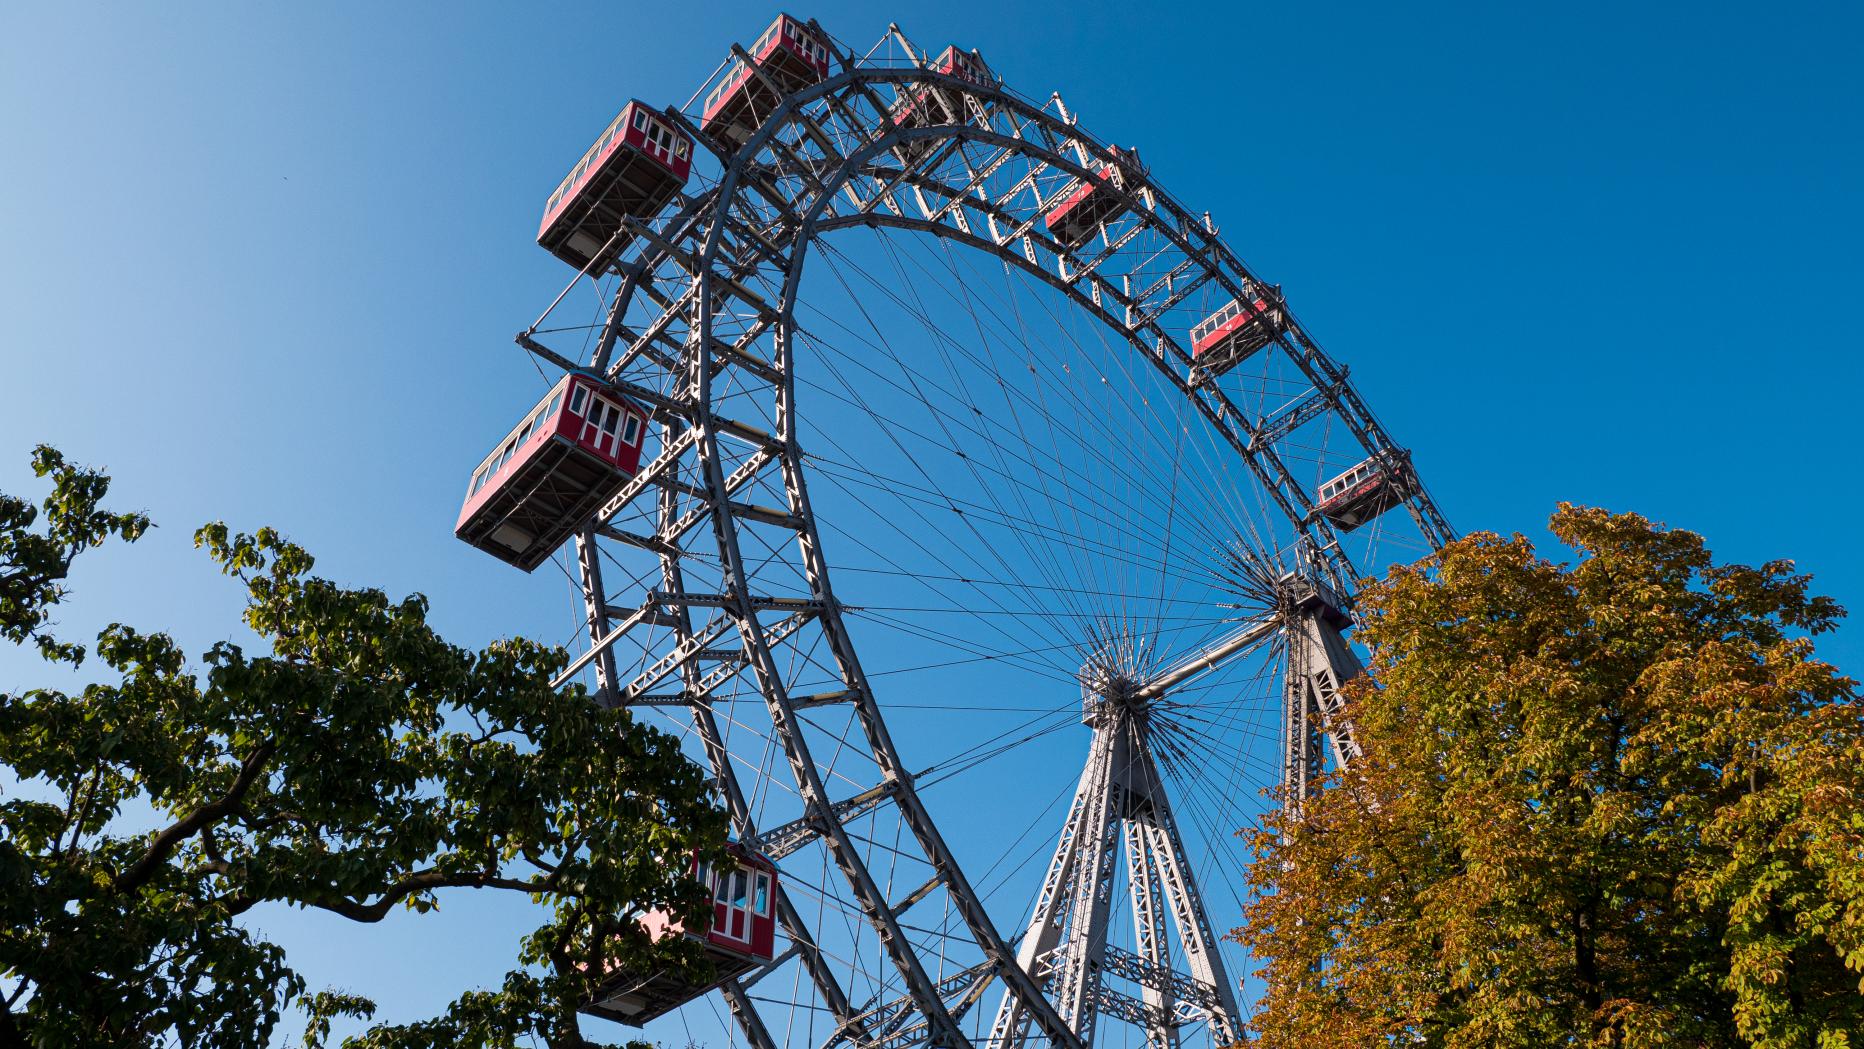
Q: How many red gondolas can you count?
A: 8